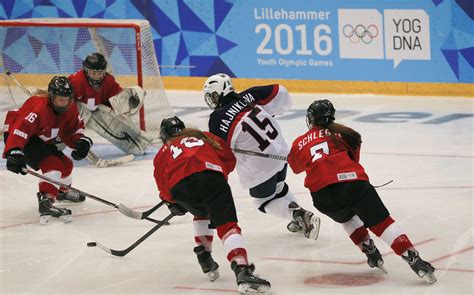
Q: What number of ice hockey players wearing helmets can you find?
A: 5